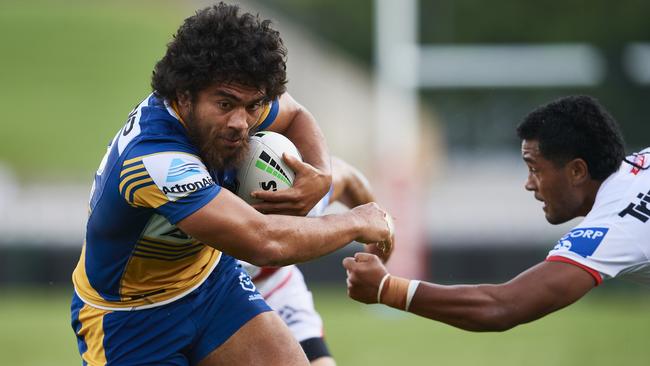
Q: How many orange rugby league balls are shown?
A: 0